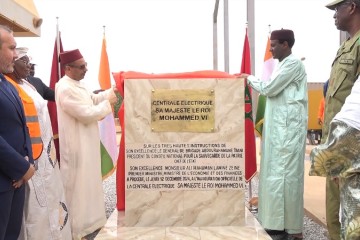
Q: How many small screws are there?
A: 4